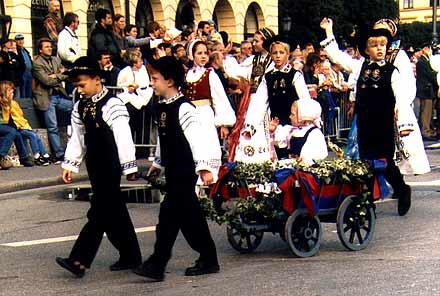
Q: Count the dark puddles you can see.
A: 1